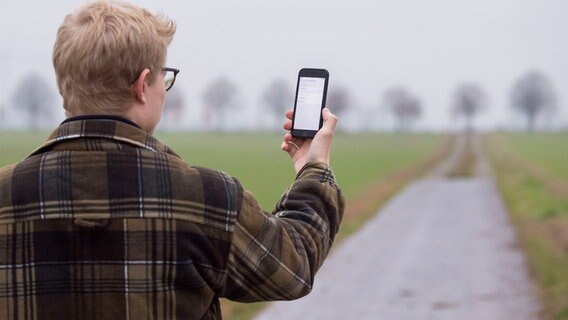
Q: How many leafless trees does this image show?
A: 8